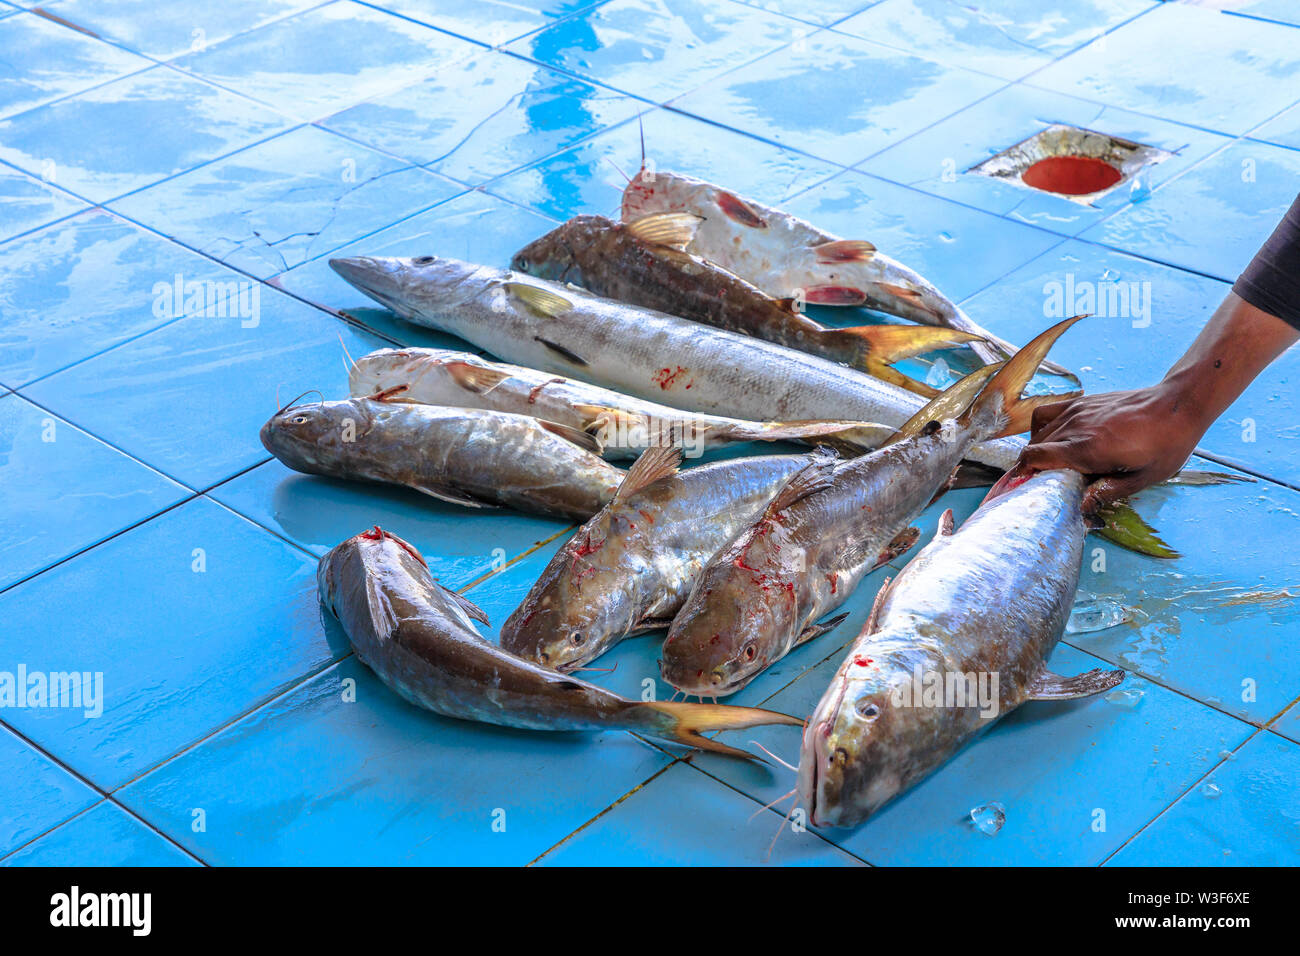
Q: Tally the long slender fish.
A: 1